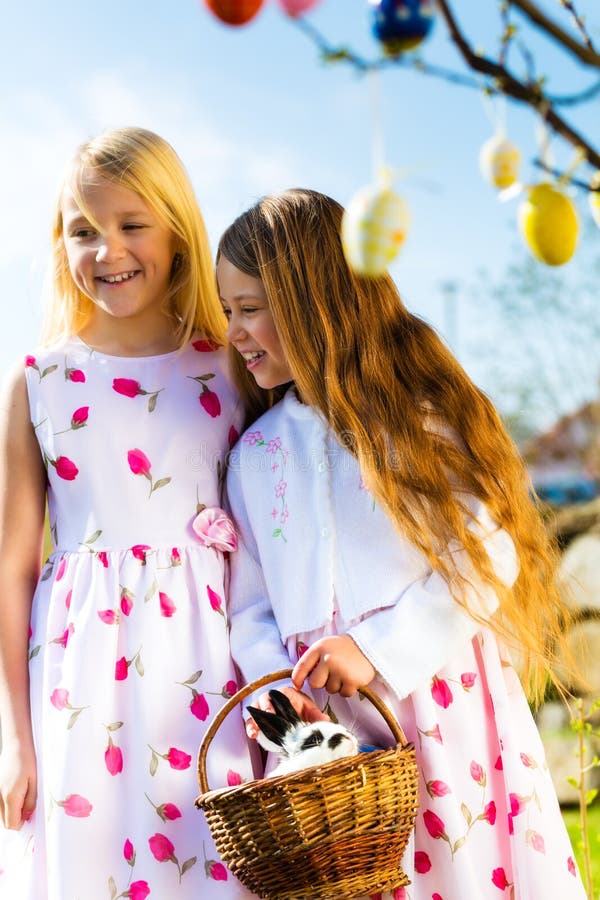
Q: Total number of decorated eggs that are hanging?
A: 7